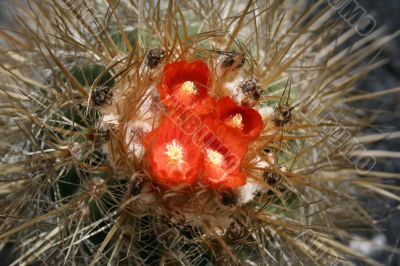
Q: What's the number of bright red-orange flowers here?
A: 4